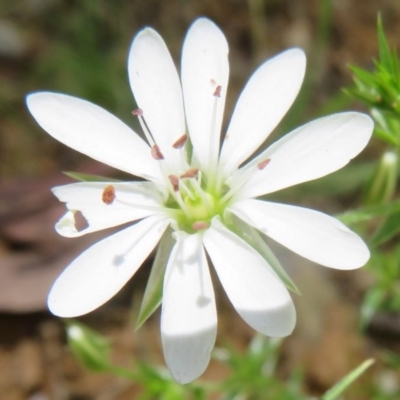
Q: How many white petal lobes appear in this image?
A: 10